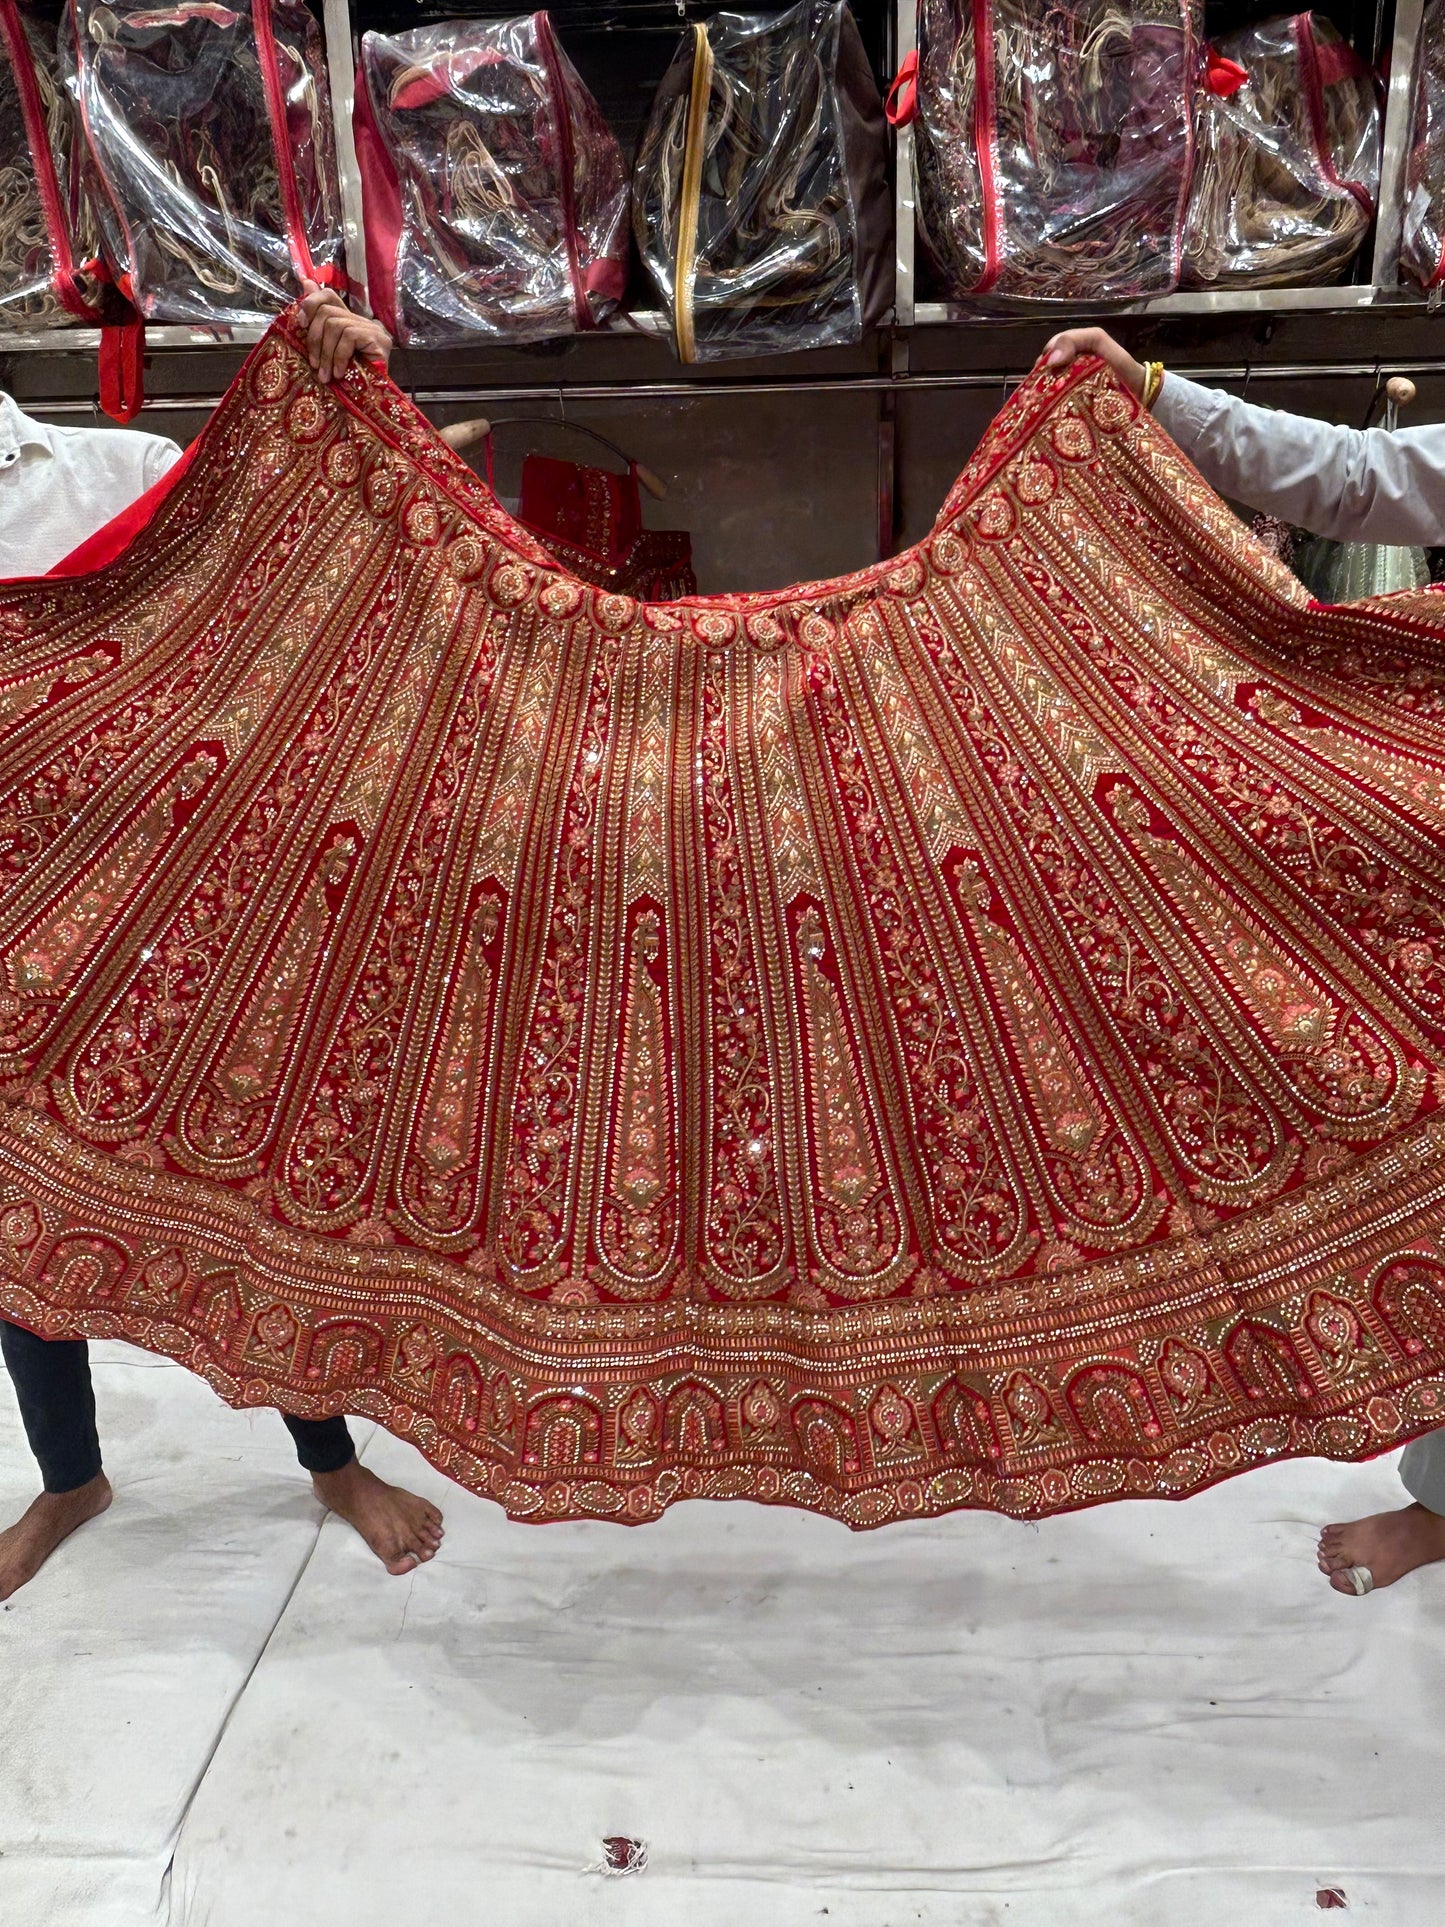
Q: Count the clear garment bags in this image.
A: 7